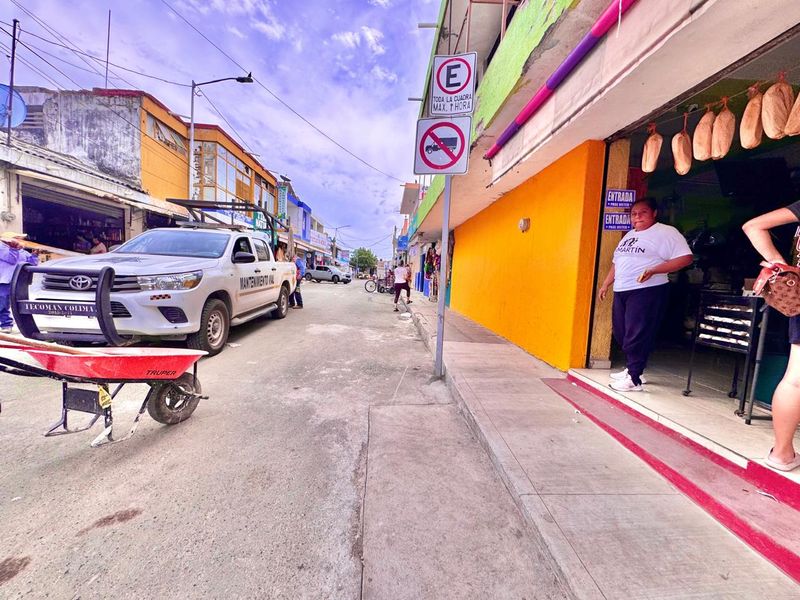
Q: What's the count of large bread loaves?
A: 7